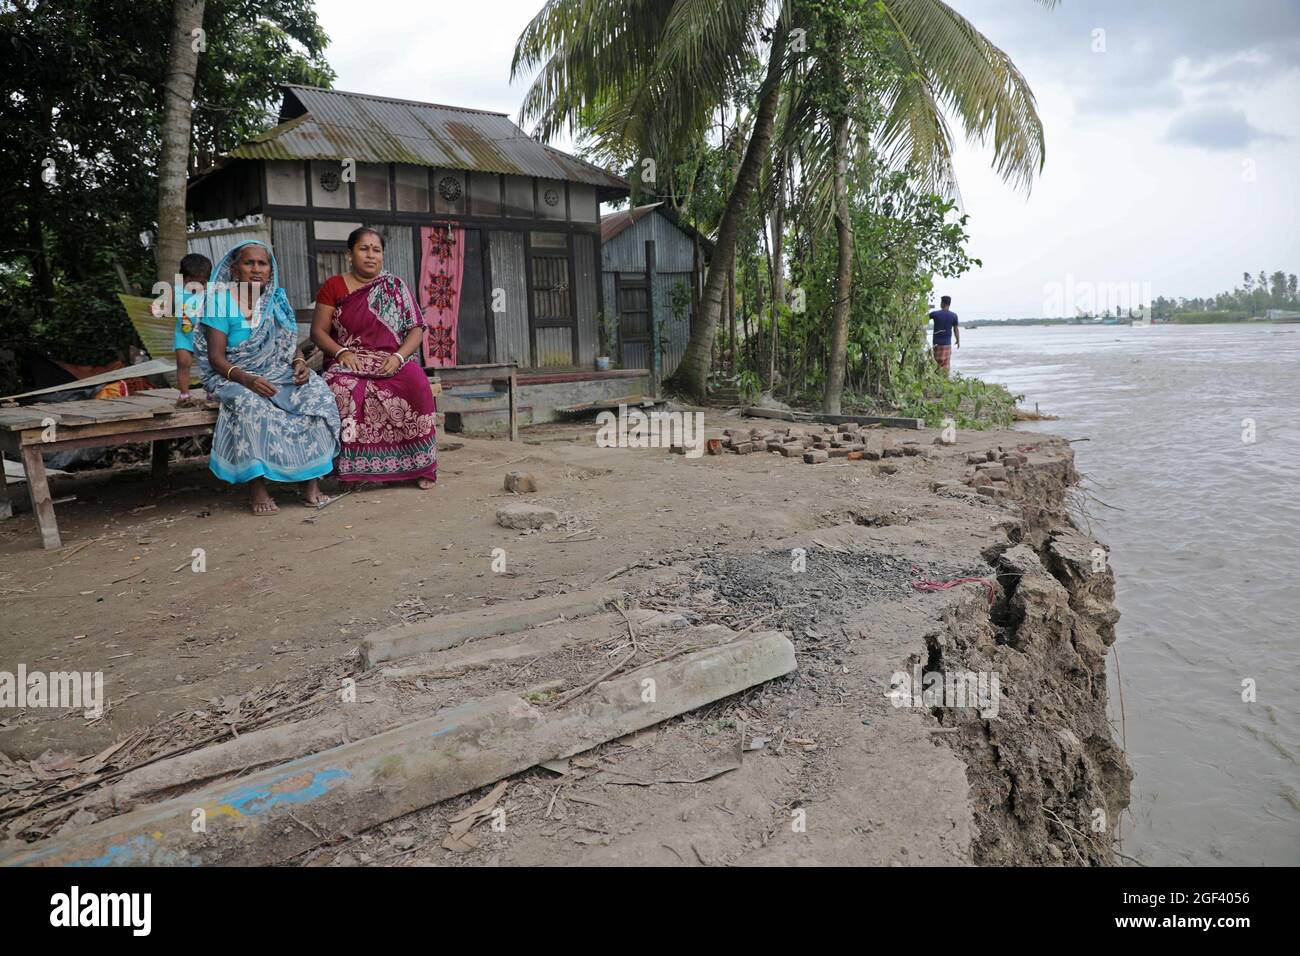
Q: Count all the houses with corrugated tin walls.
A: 2